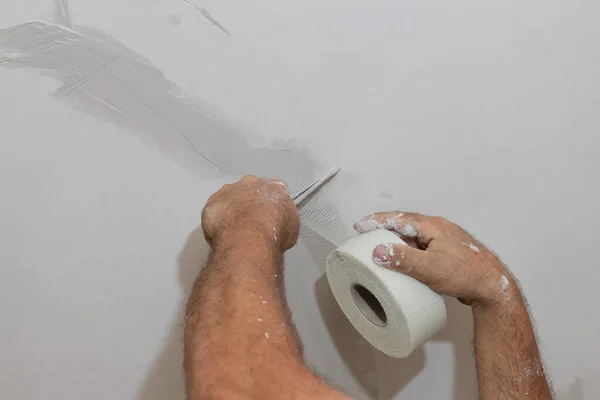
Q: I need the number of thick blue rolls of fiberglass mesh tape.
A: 0